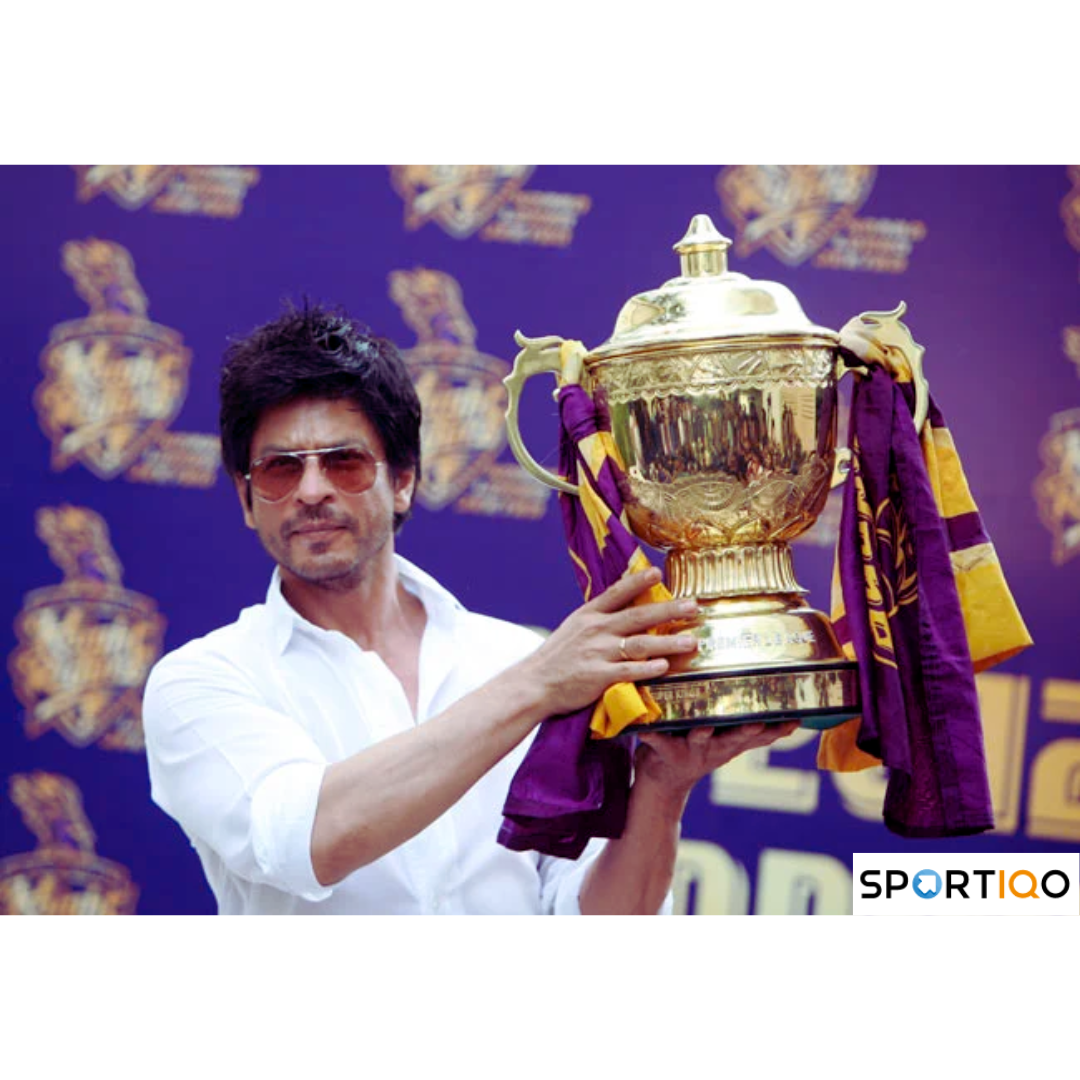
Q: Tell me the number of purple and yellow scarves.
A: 2